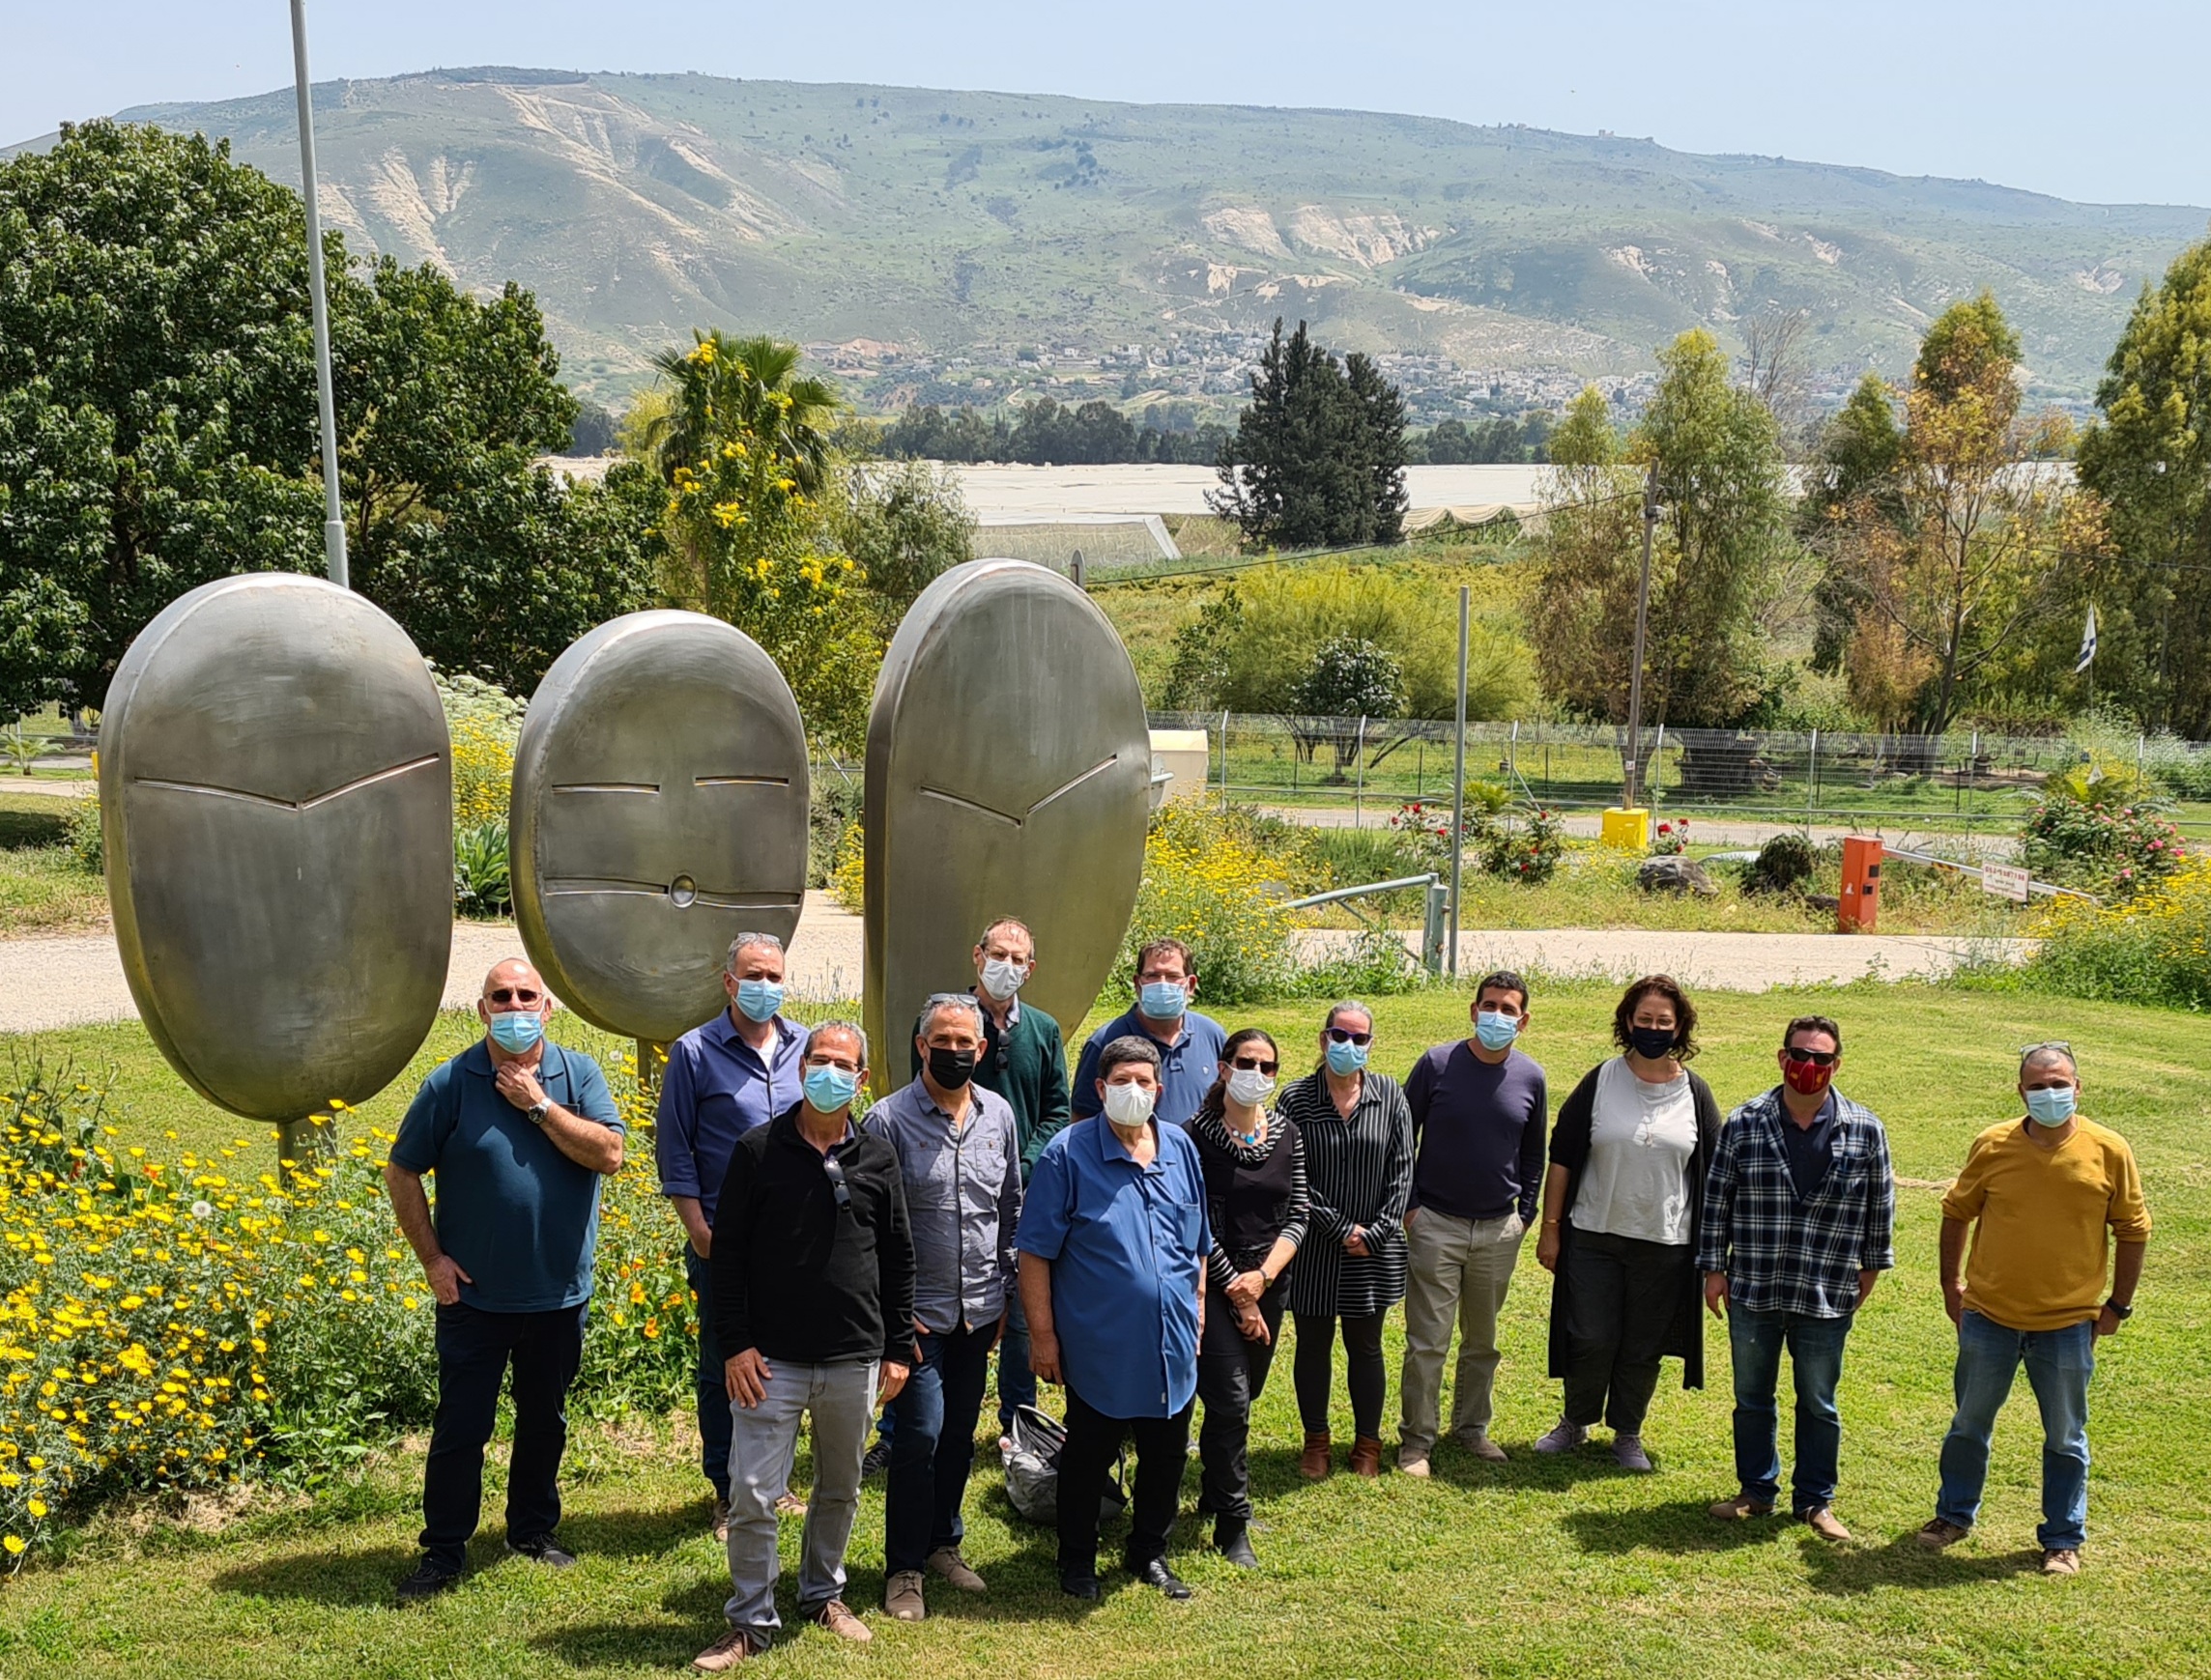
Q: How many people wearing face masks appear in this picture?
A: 13